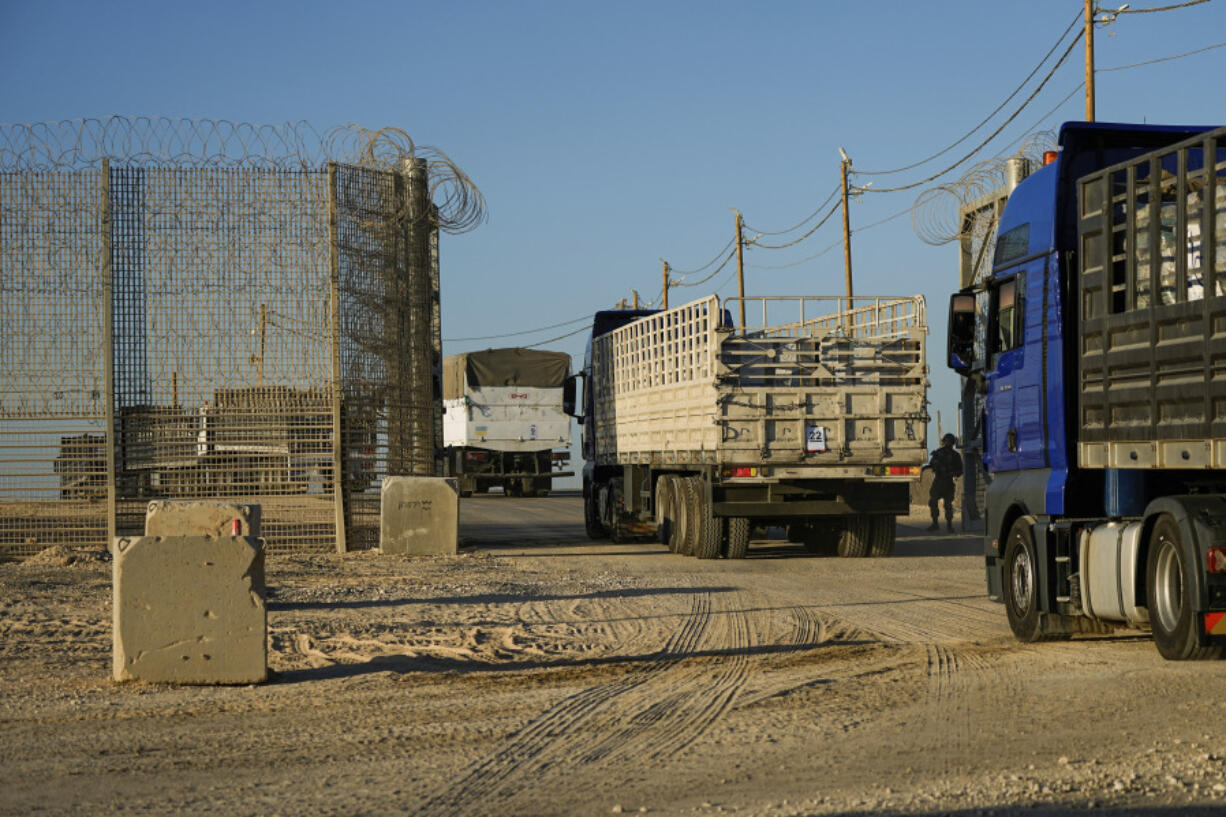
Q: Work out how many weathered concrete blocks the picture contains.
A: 3